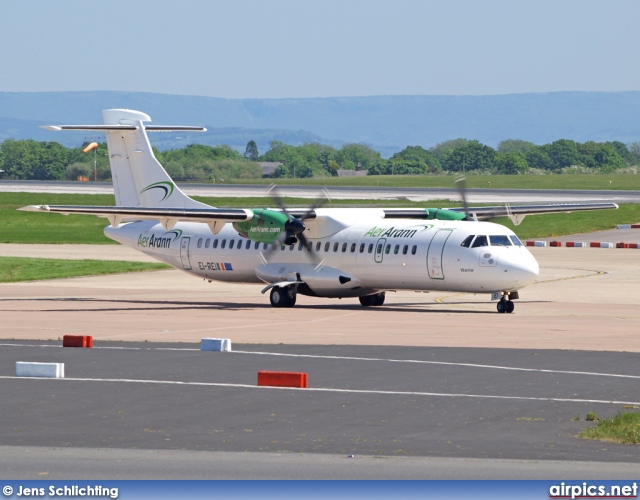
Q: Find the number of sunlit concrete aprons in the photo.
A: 1